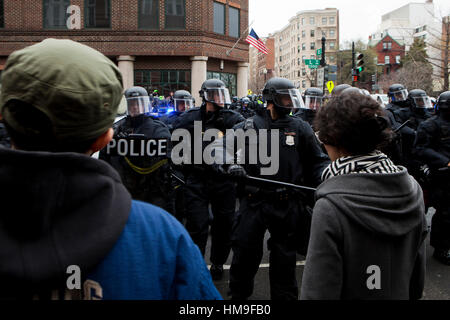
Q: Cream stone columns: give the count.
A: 3